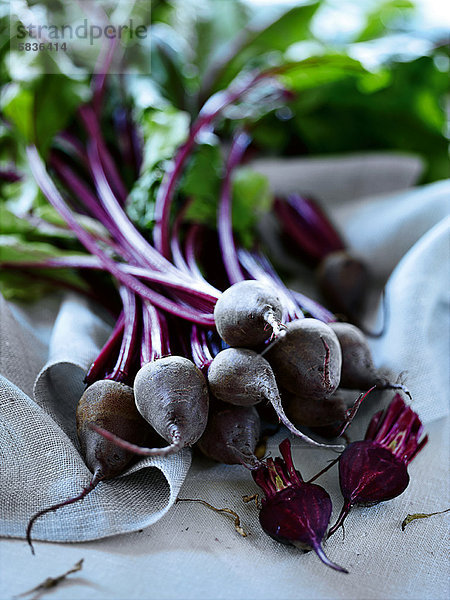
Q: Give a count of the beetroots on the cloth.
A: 11